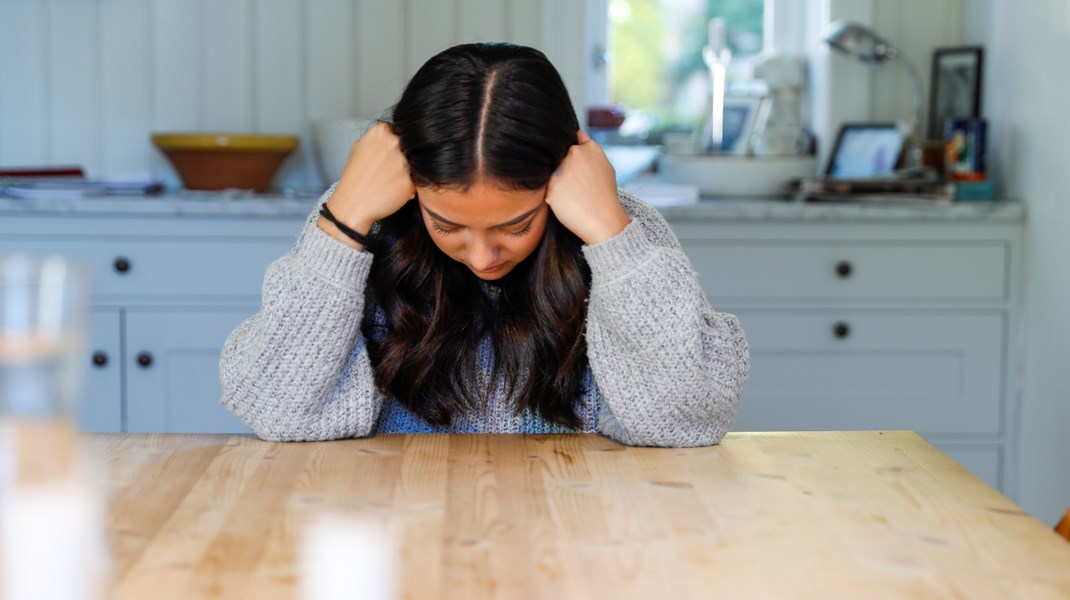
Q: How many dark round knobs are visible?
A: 5